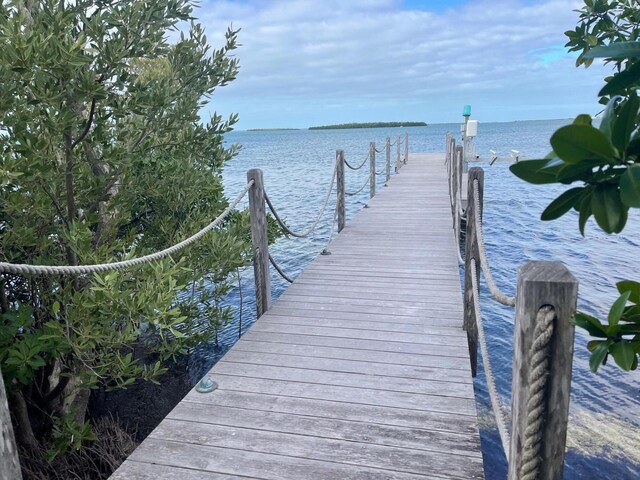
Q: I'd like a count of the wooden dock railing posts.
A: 13